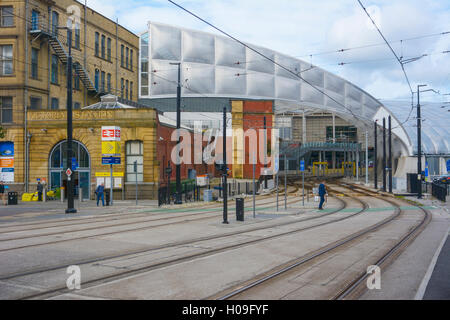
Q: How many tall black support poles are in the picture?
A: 8